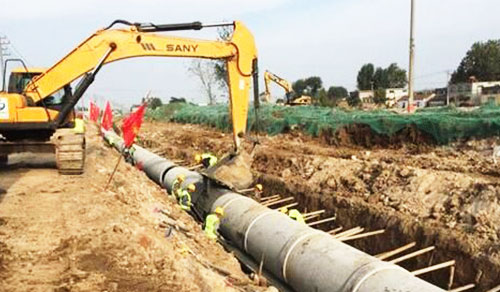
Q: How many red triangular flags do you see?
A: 3